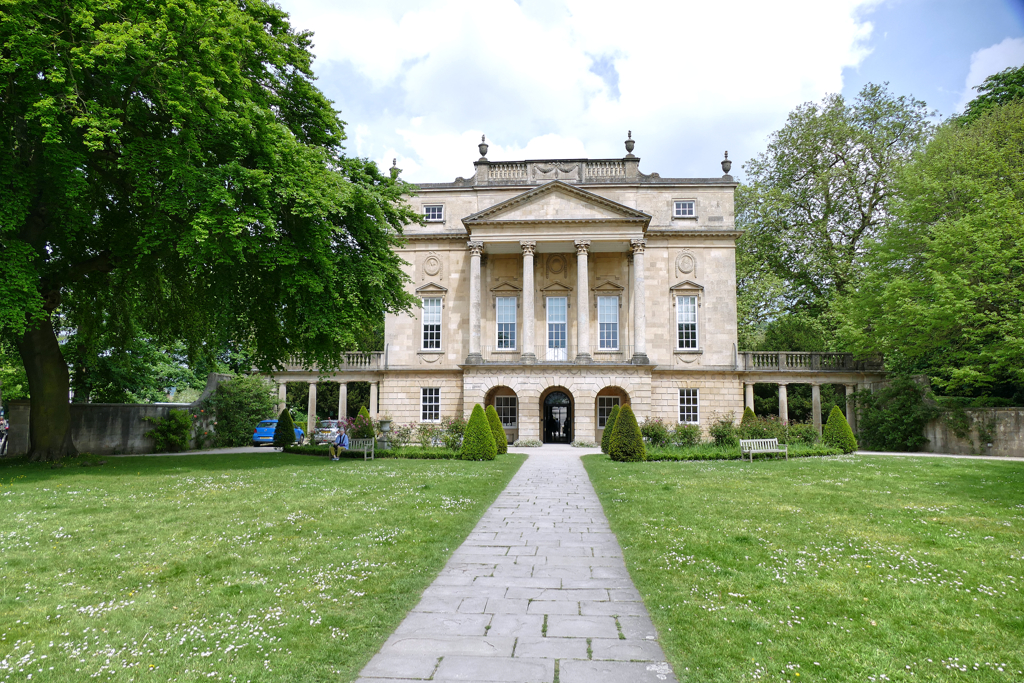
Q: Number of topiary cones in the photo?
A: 8